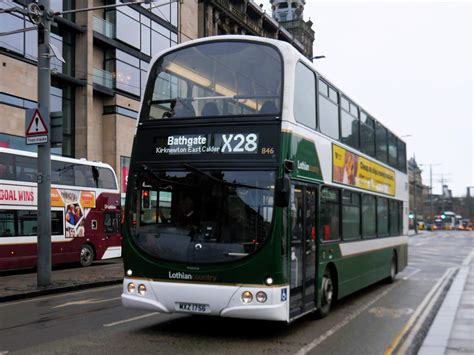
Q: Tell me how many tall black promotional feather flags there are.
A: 0